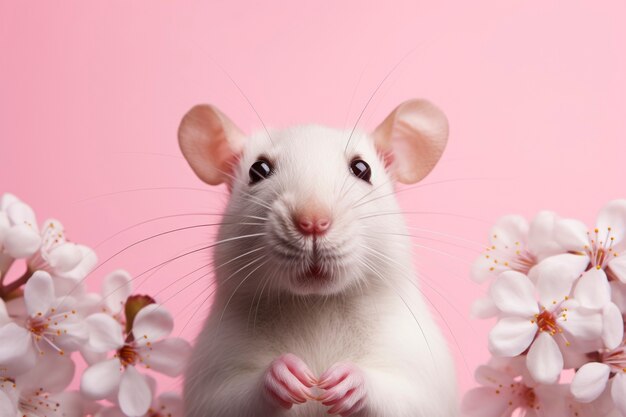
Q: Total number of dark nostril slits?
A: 2